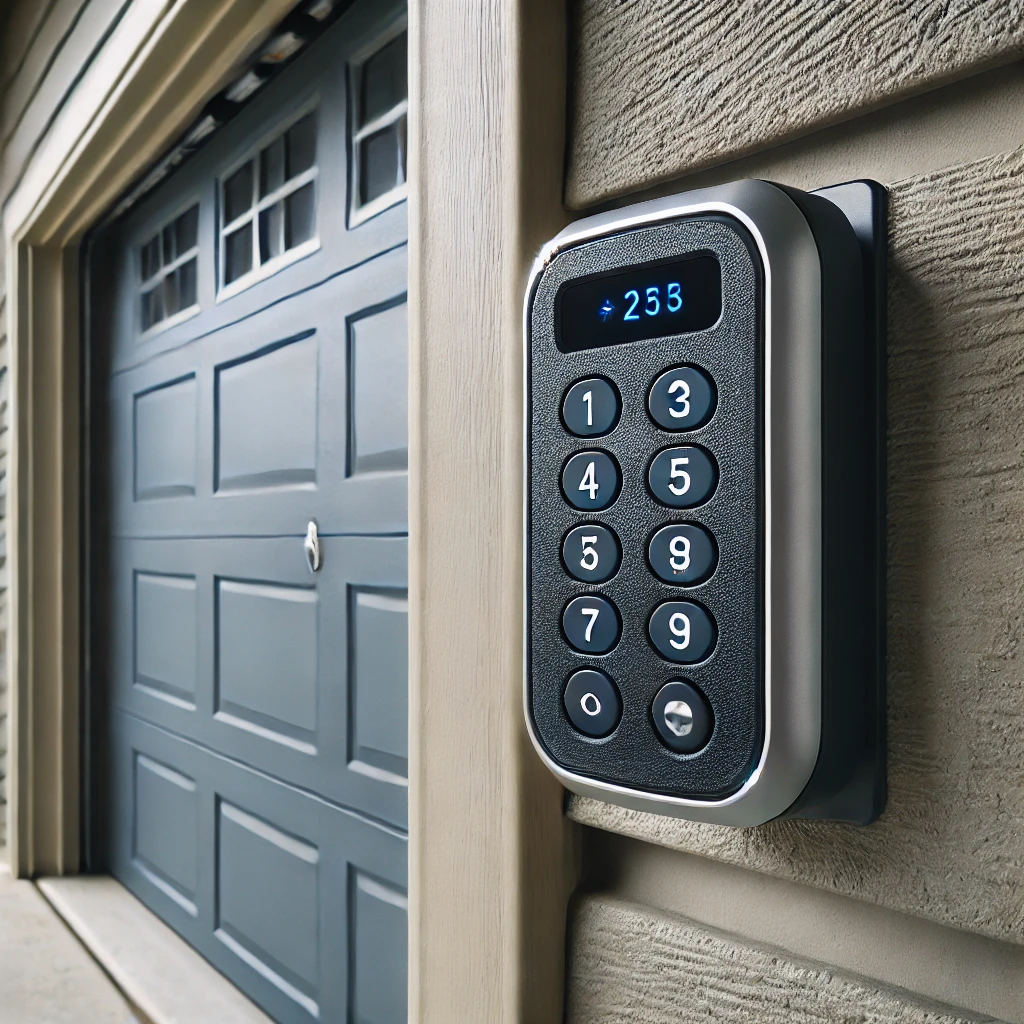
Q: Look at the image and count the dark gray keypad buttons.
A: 10